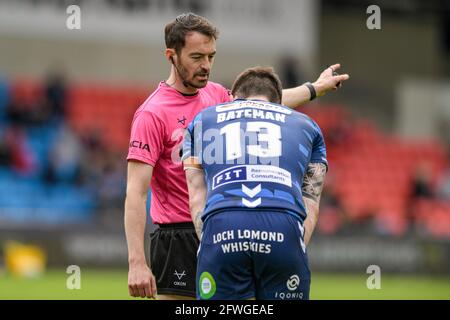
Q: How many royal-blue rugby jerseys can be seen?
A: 1